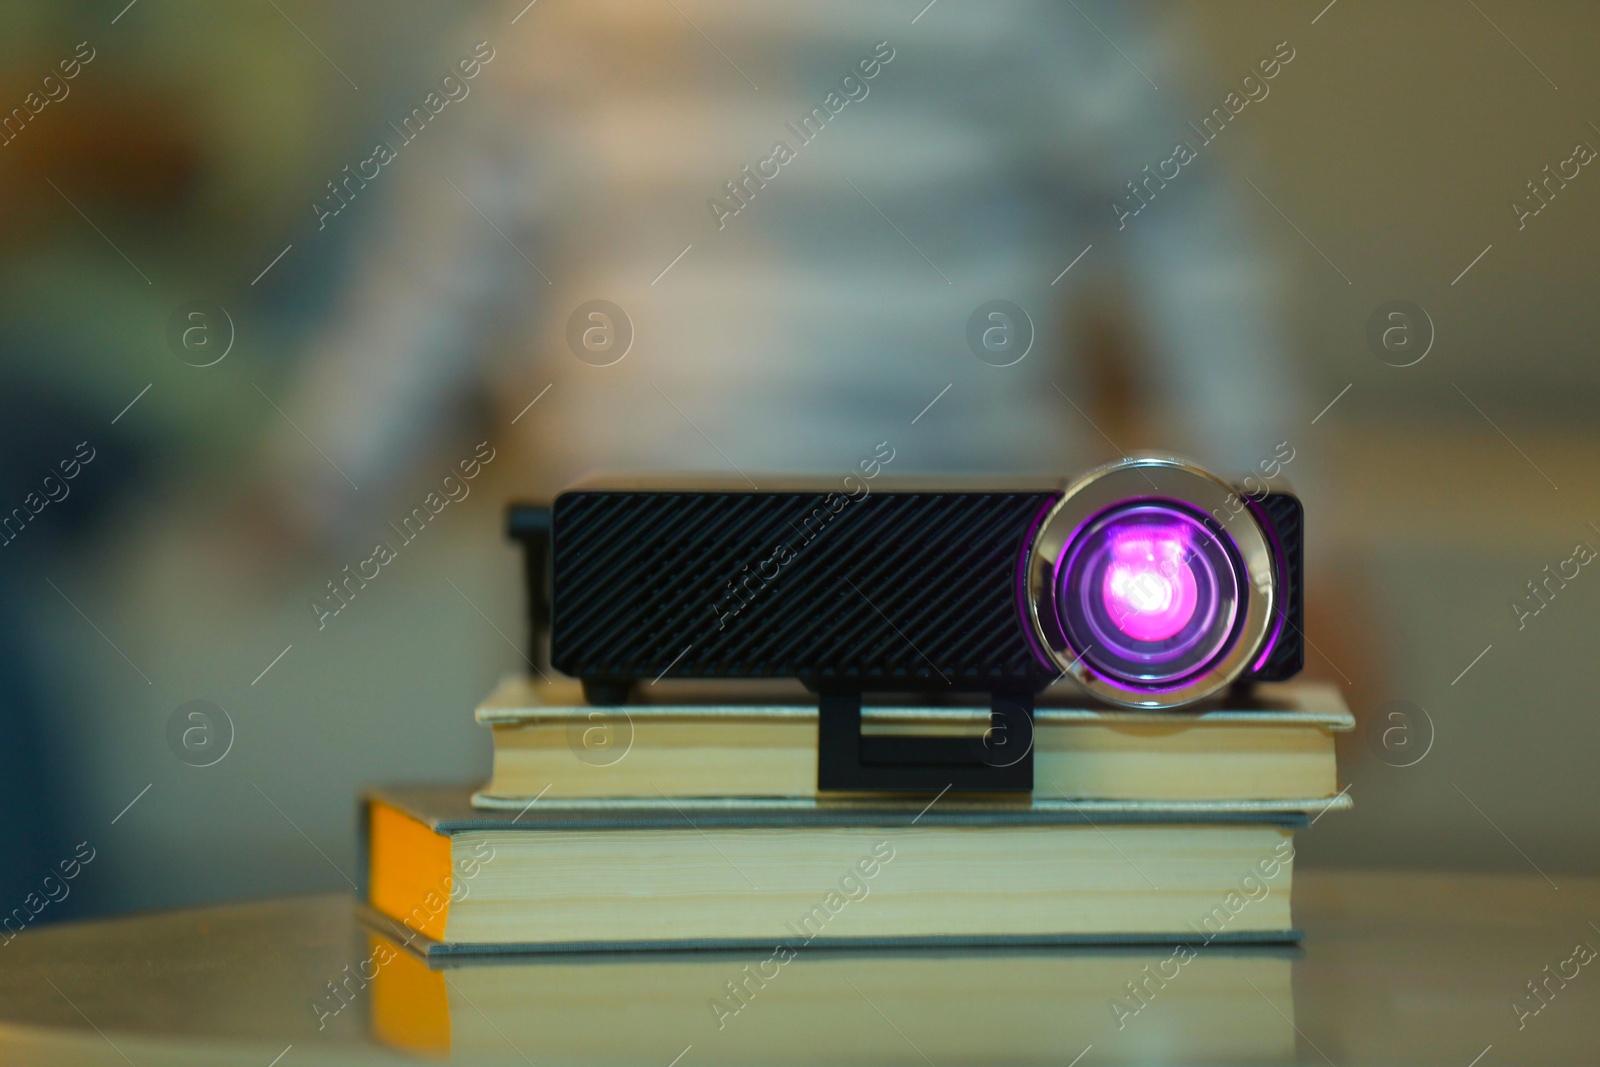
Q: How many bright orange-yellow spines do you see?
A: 1